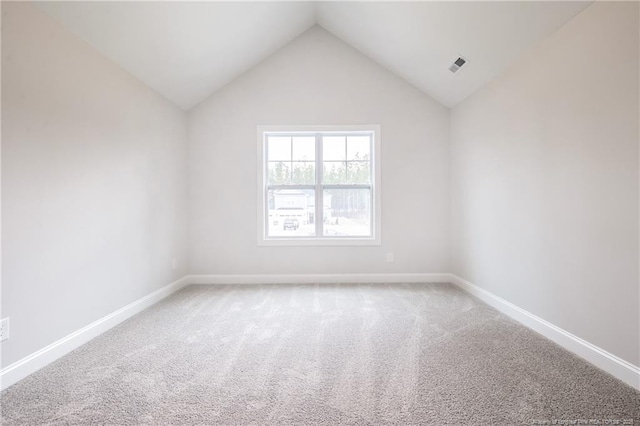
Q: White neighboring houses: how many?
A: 1